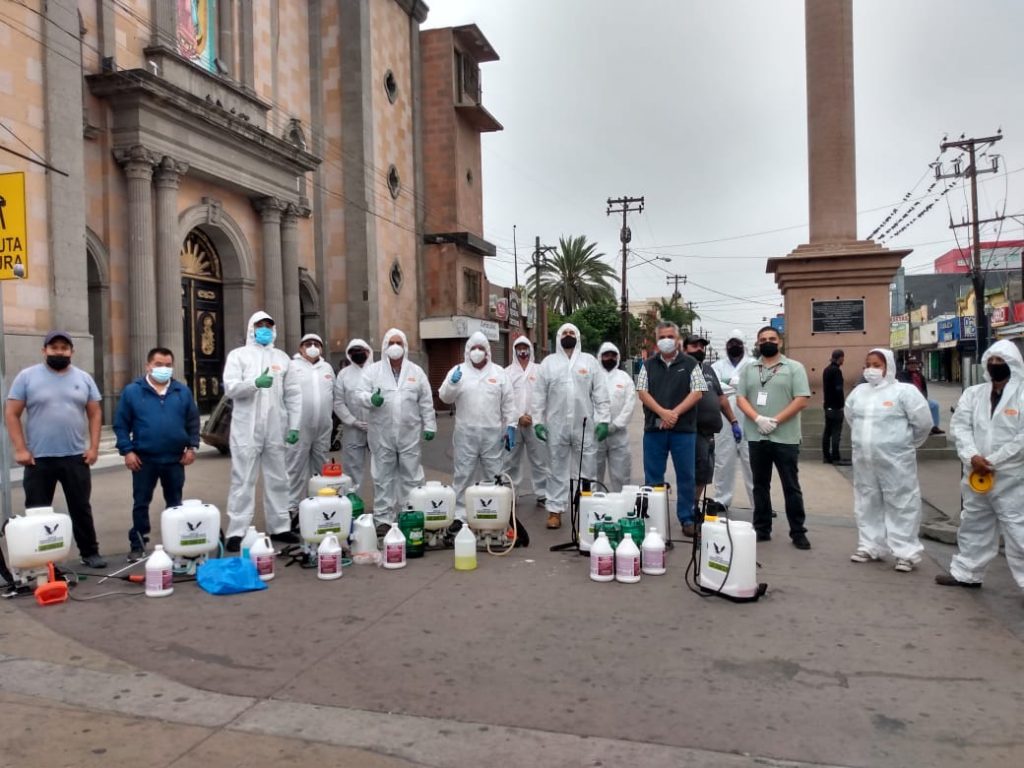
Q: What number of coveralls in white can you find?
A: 11